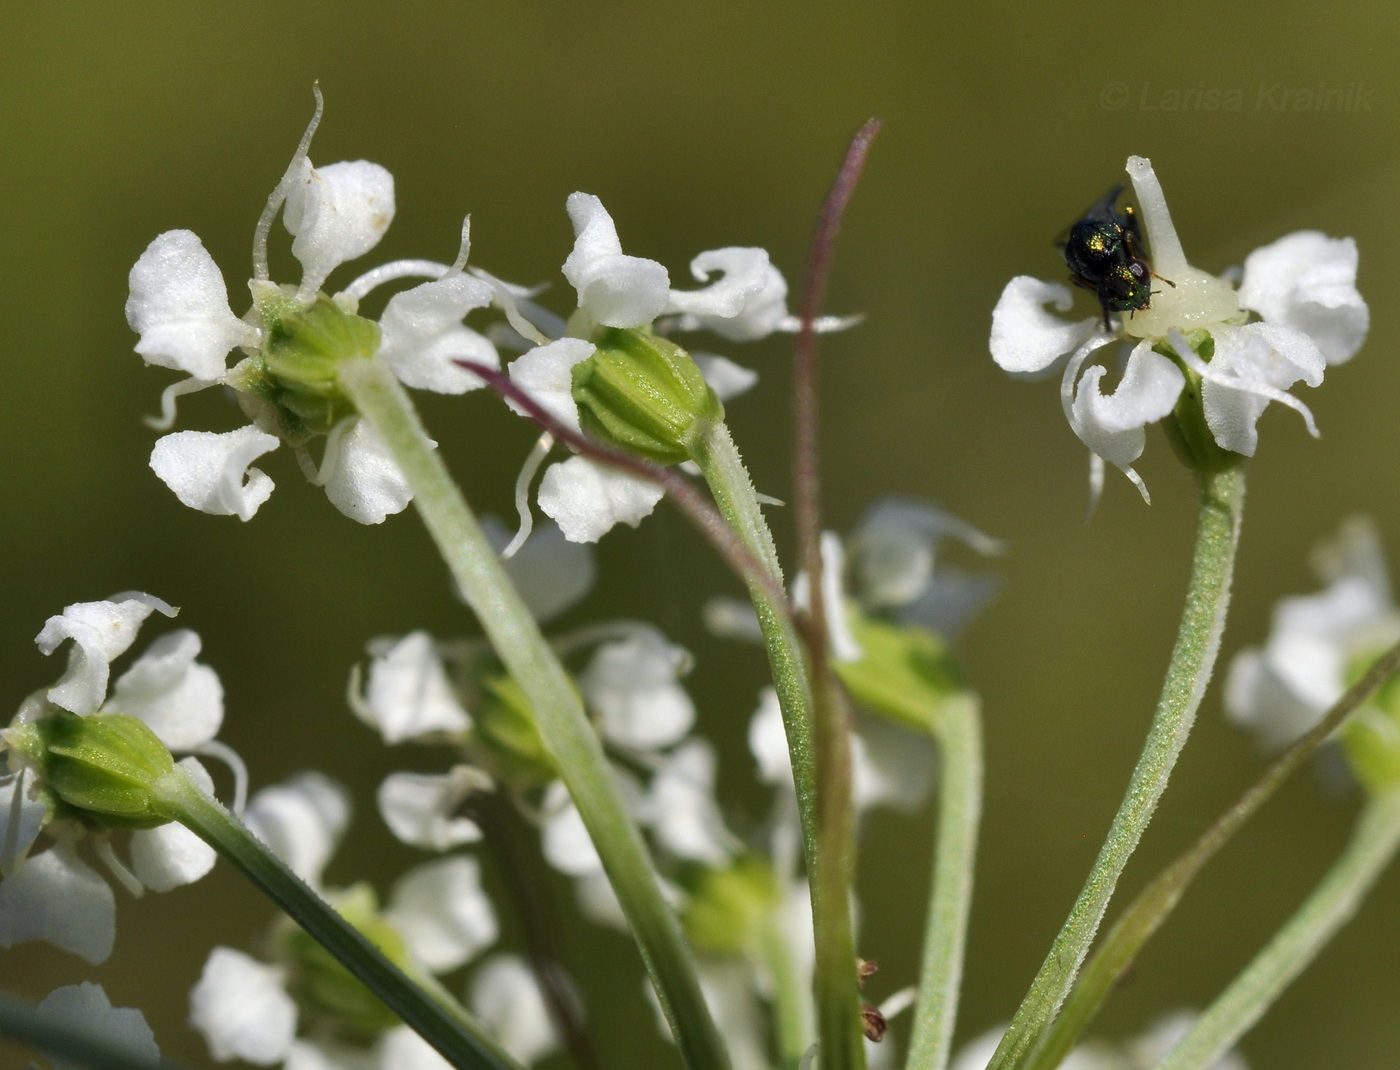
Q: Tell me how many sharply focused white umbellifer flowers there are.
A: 4